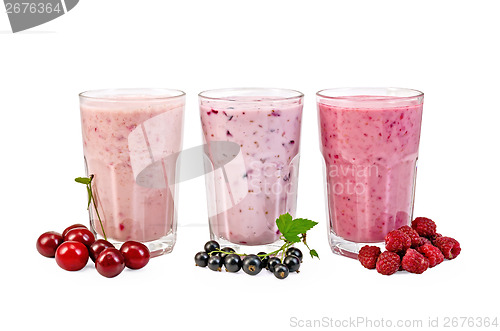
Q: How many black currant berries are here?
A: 11